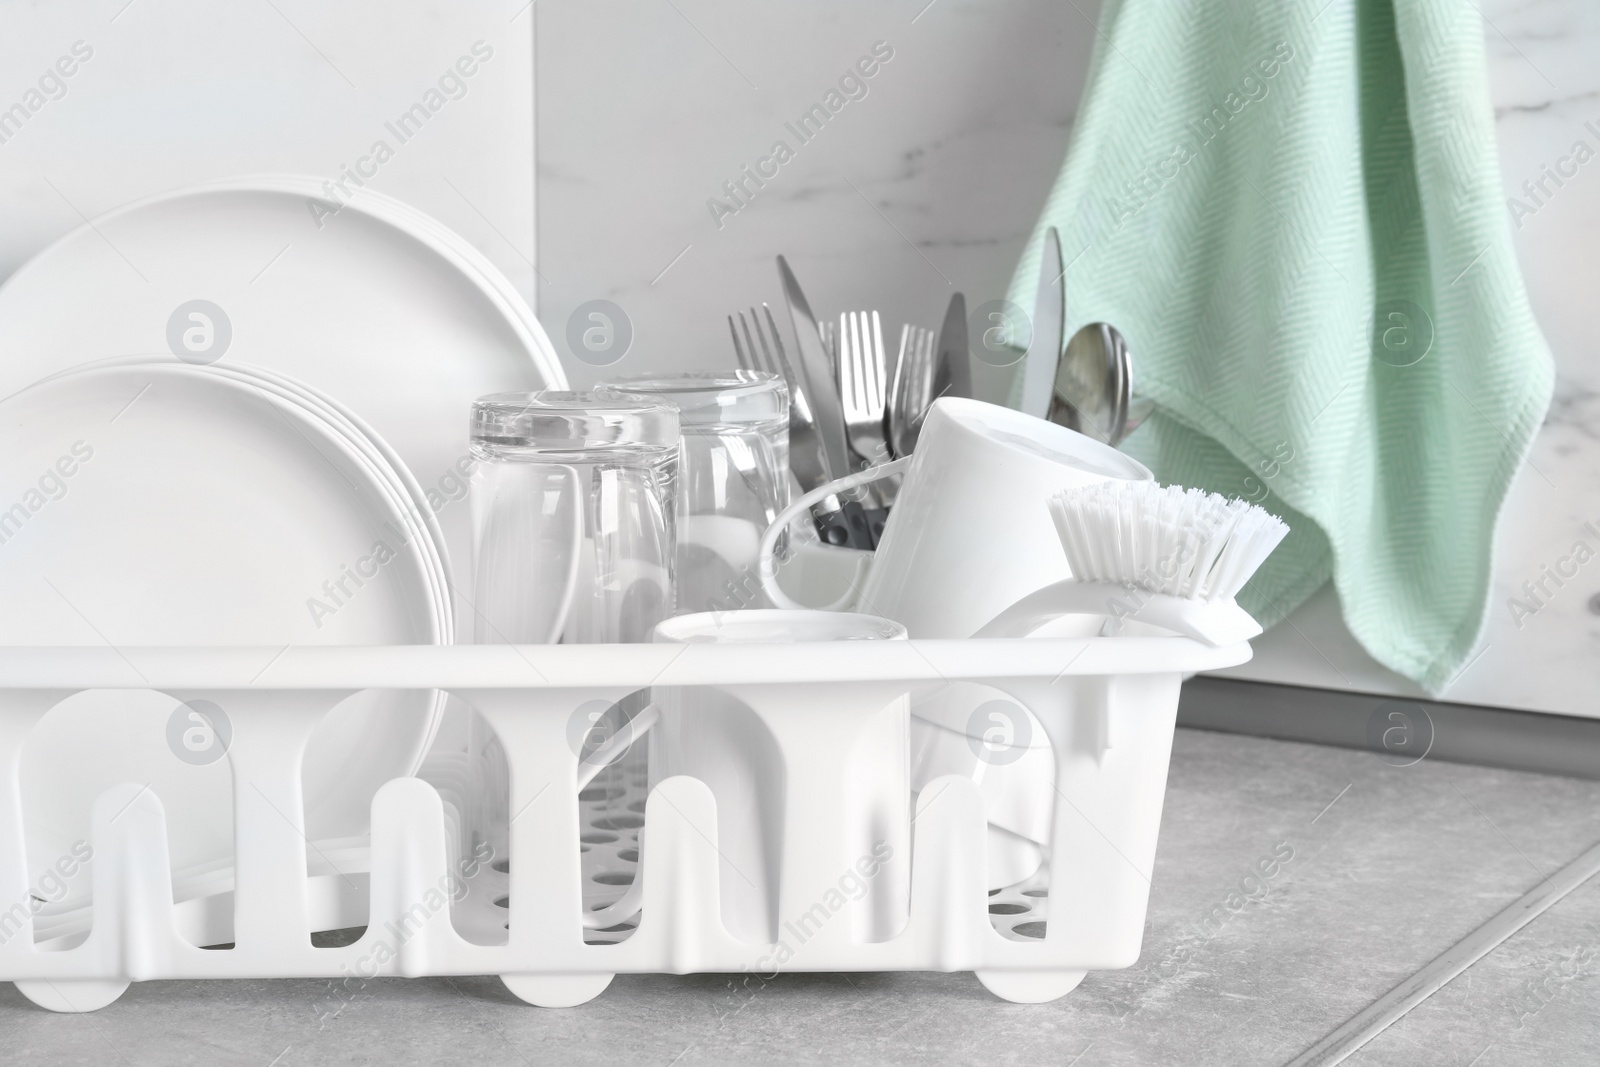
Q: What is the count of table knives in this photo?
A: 3